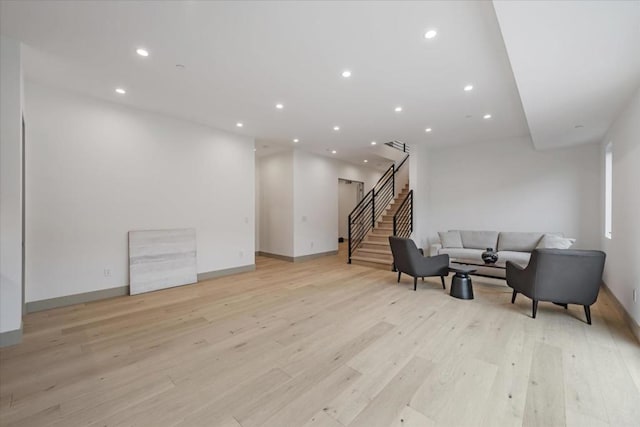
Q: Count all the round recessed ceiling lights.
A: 15